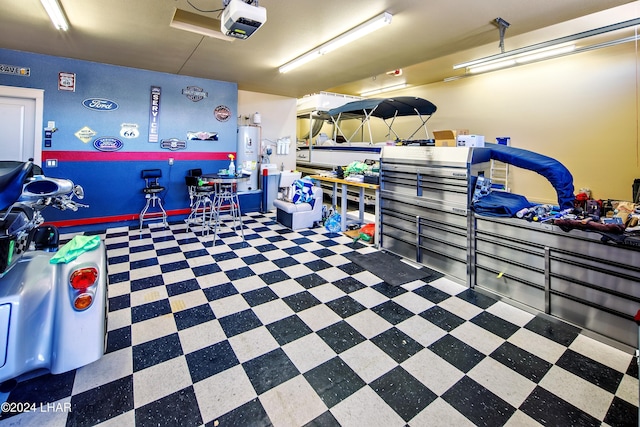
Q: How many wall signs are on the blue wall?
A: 11